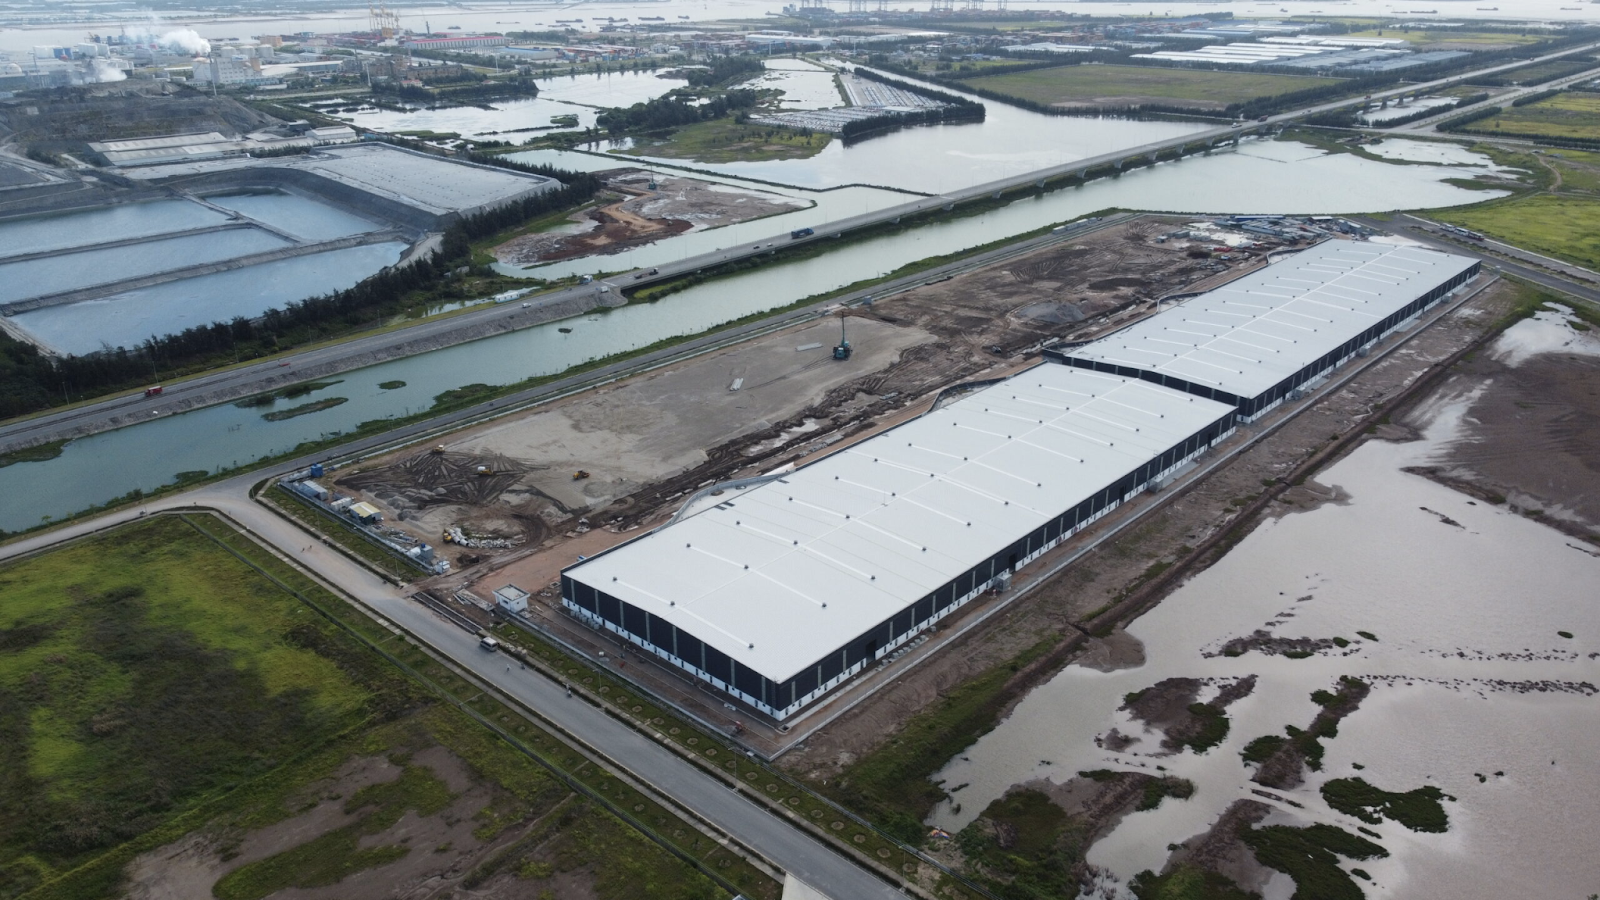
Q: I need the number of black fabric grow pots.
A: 0